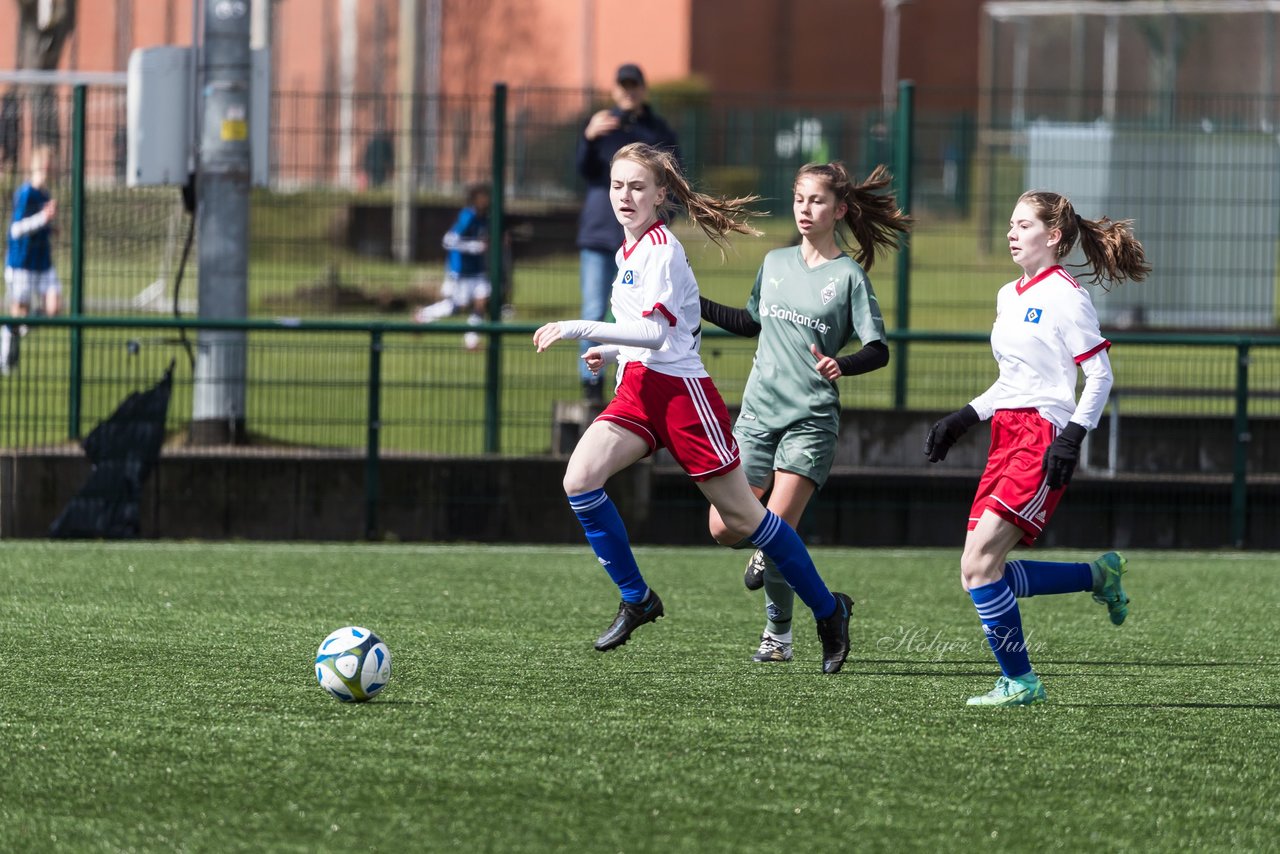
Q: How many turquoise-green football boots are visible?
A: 2